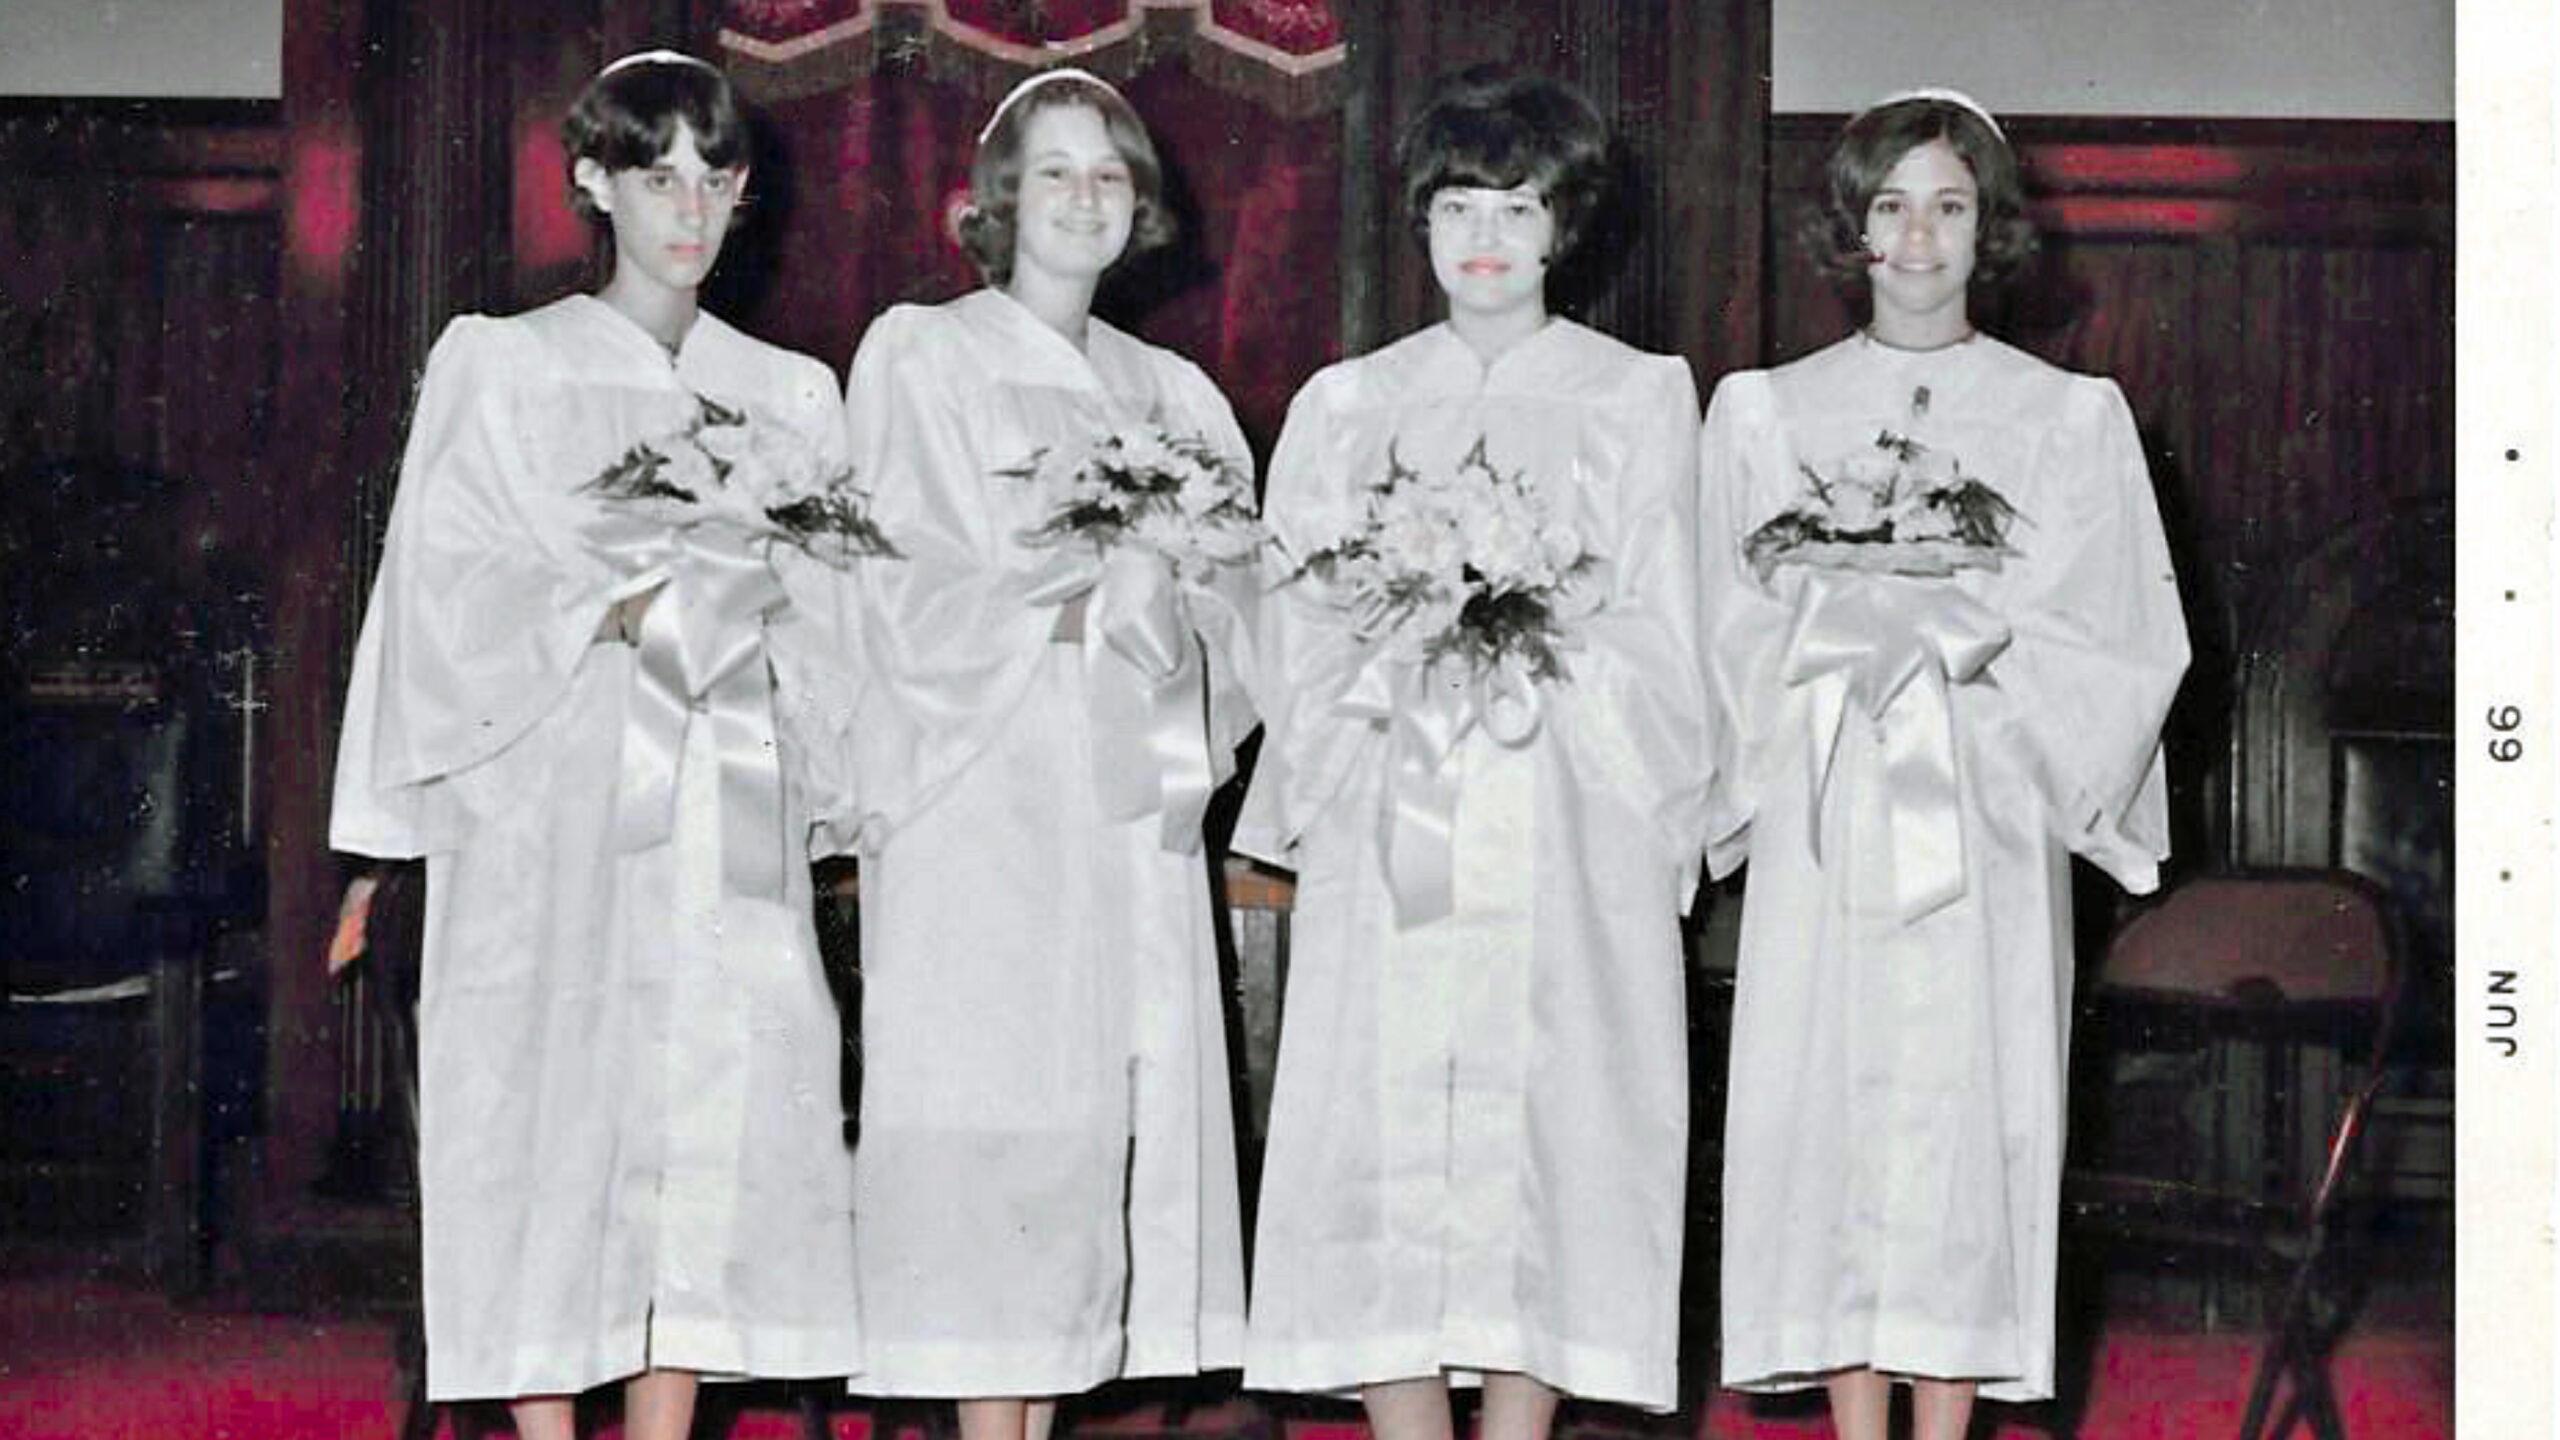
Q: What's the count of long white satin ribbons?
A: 4